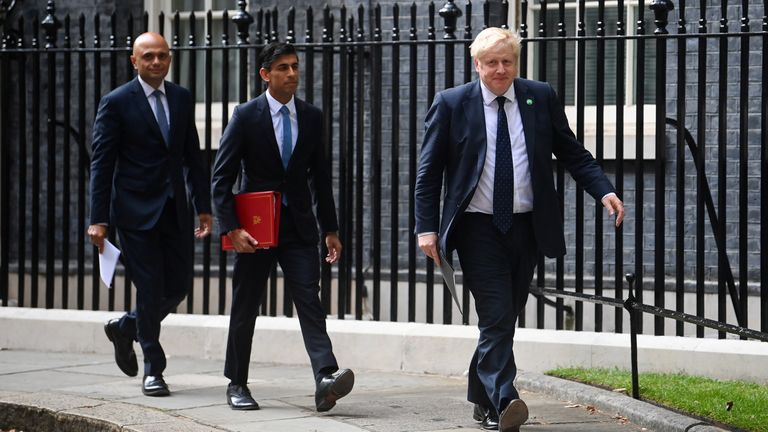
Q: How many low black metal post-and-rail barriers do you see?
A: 1